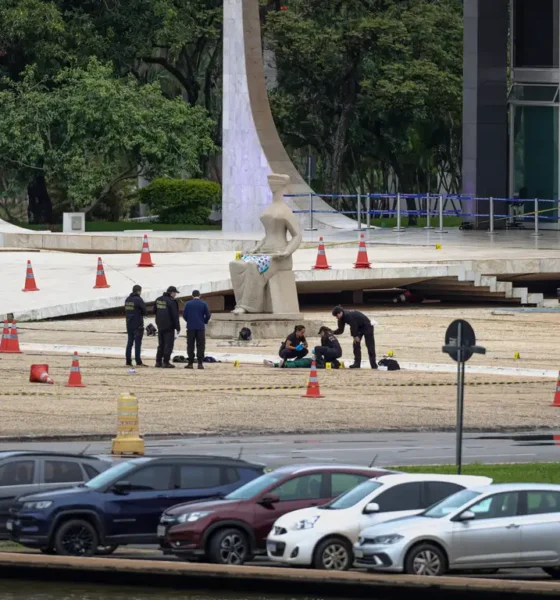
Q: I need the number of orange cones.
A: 11